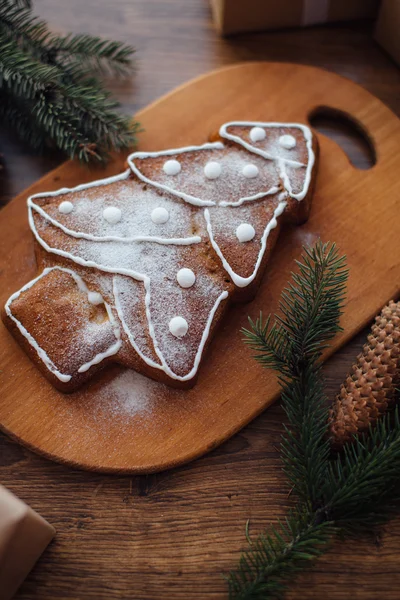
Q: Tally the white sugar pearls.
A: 11